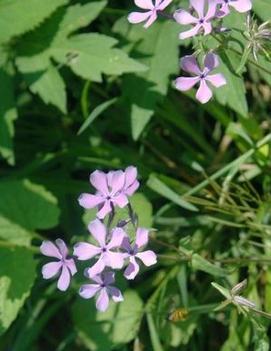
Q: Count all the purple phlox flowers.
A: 10